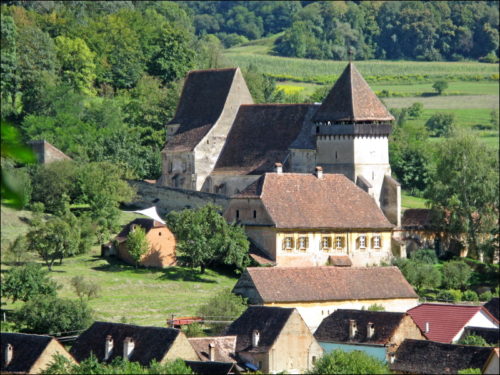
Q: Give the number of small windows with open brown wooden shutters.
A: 6